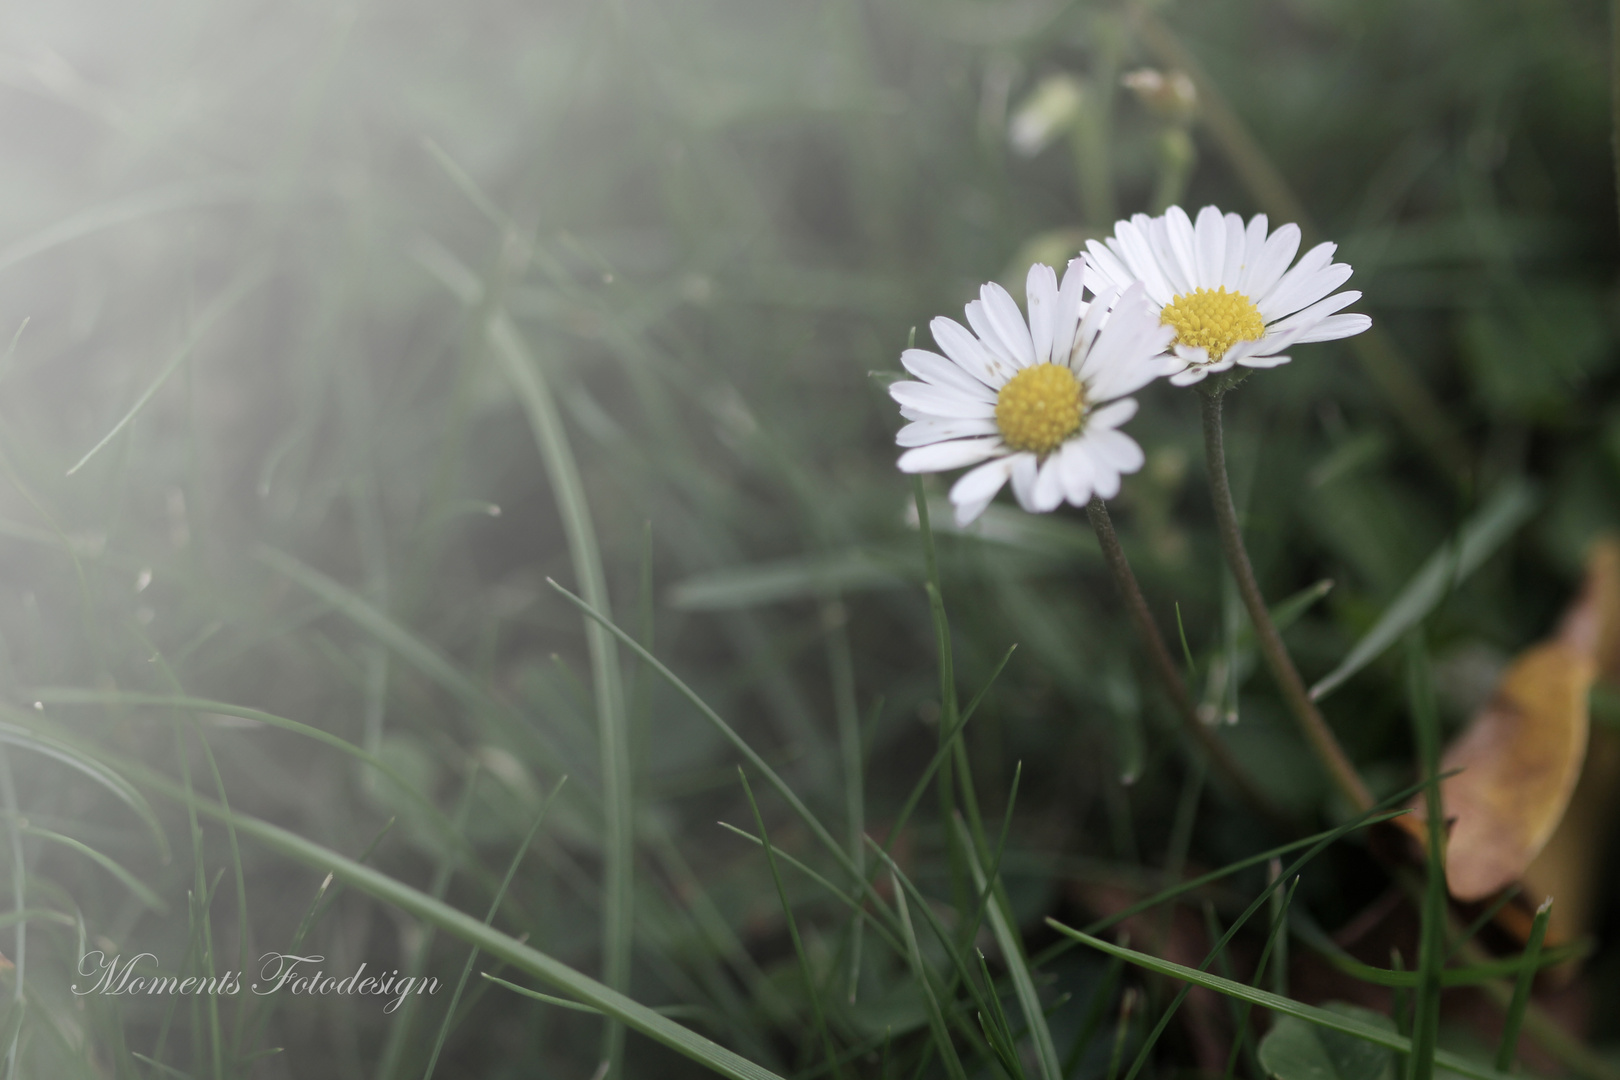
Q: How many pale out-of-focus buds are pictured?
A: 2